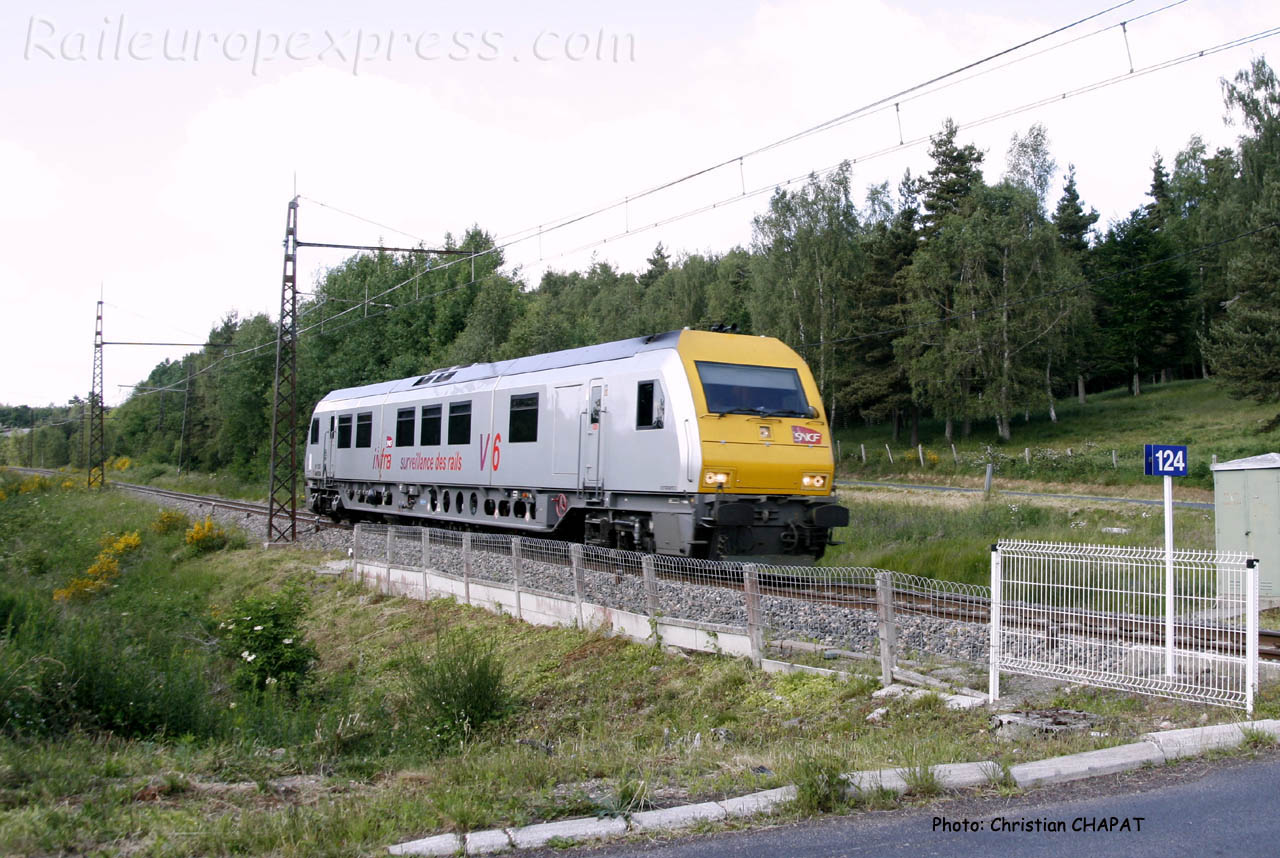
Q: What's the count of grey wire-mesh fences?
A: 1